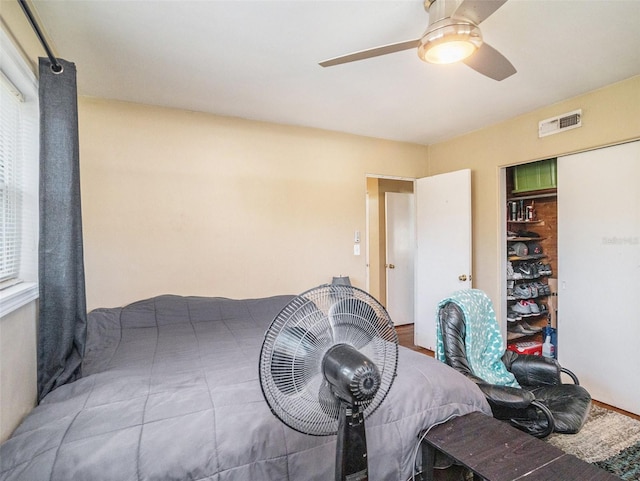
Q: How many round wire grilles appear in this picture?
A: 1